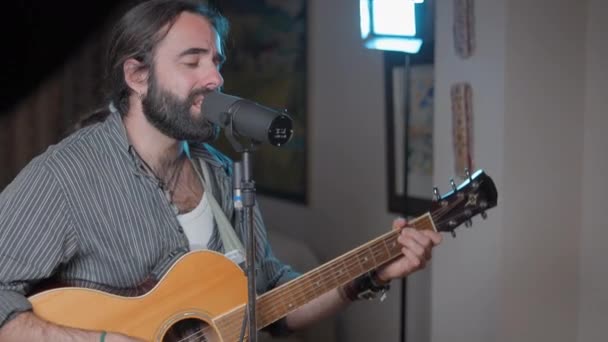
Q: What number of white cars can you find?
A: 0